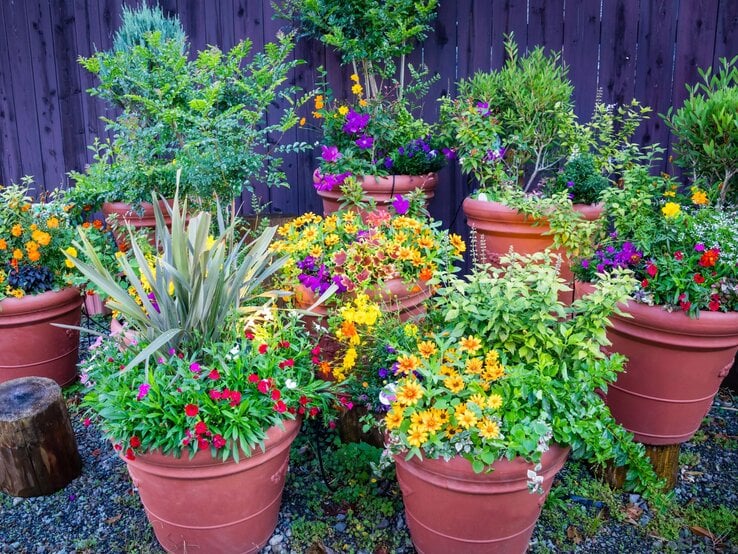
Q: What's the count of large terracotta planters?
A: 8